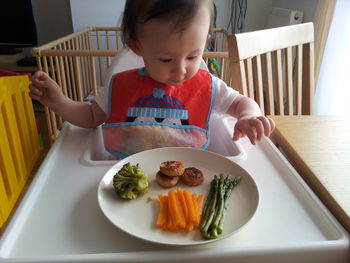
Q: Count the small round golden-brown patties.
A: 3